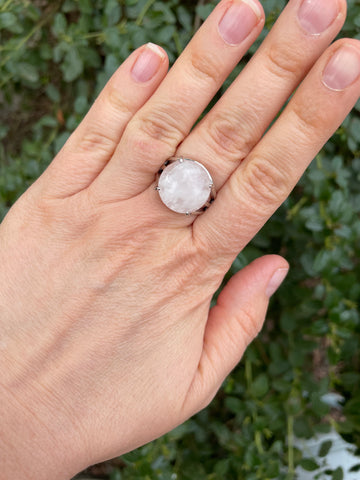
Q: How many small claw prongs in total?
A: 4